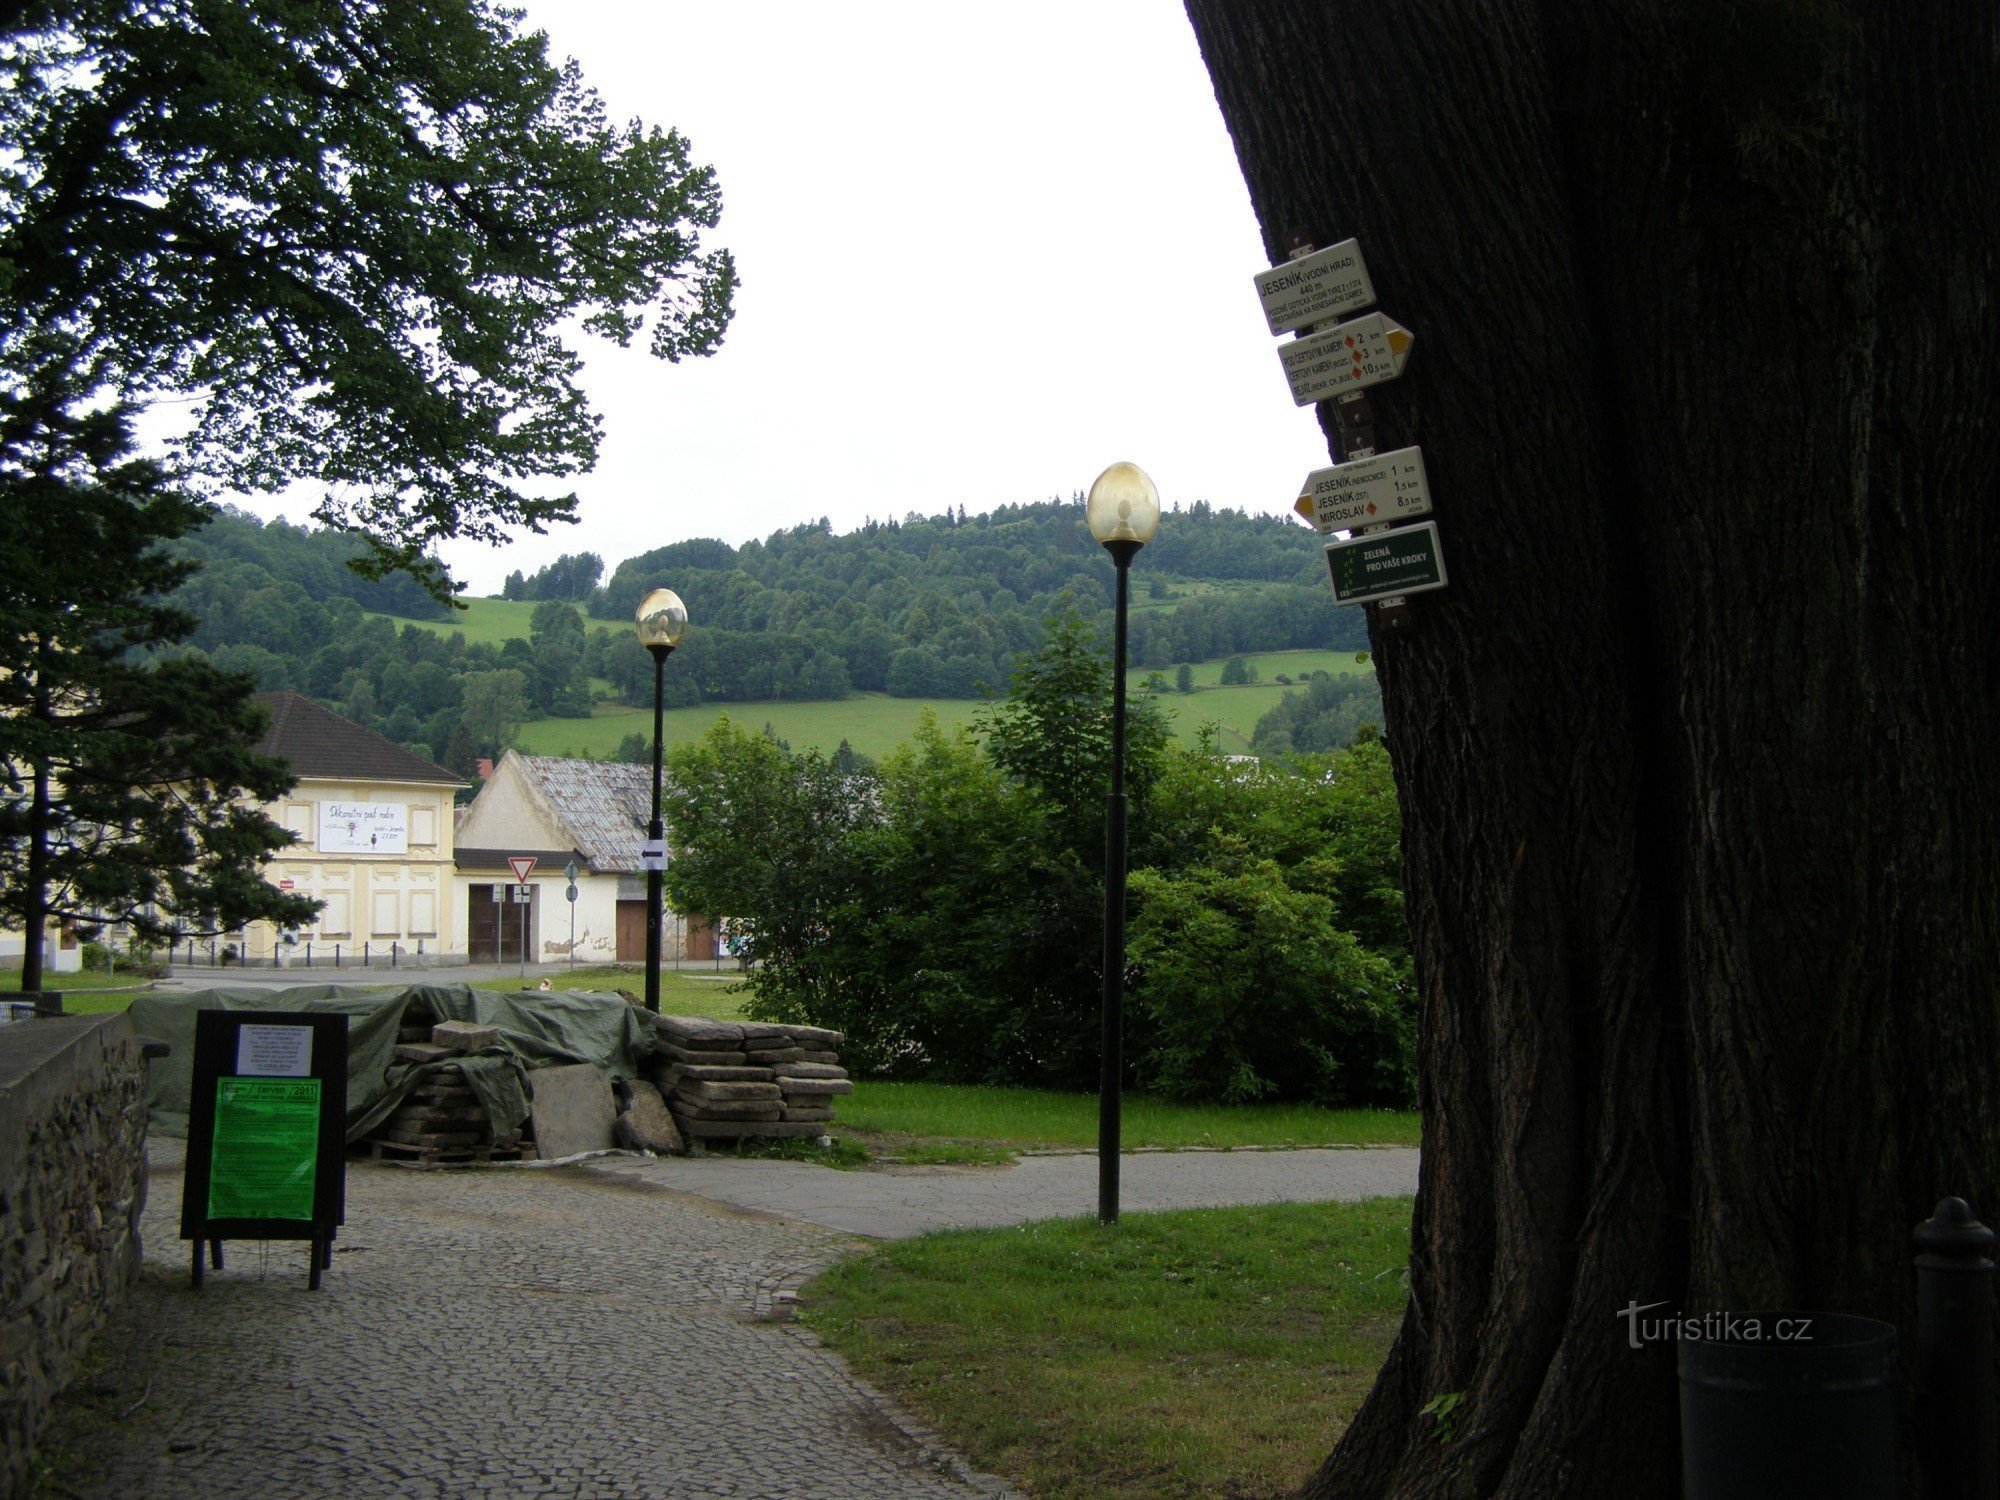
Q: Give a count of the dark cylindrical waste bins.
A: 1